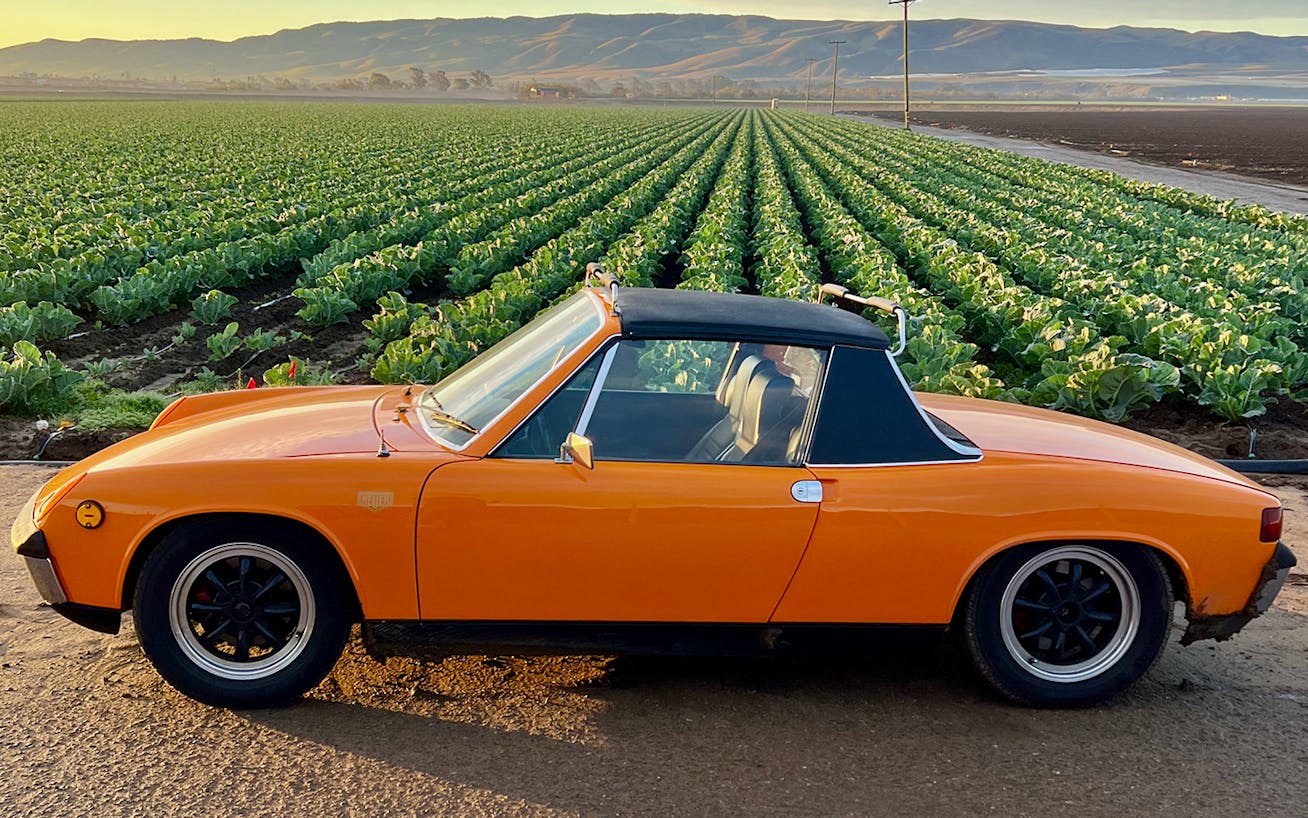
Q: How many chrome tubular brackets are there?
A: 2